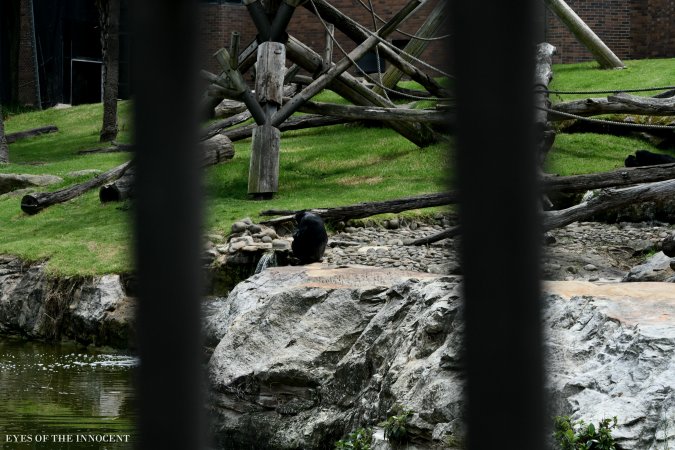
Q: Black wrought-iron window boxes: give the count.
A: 0